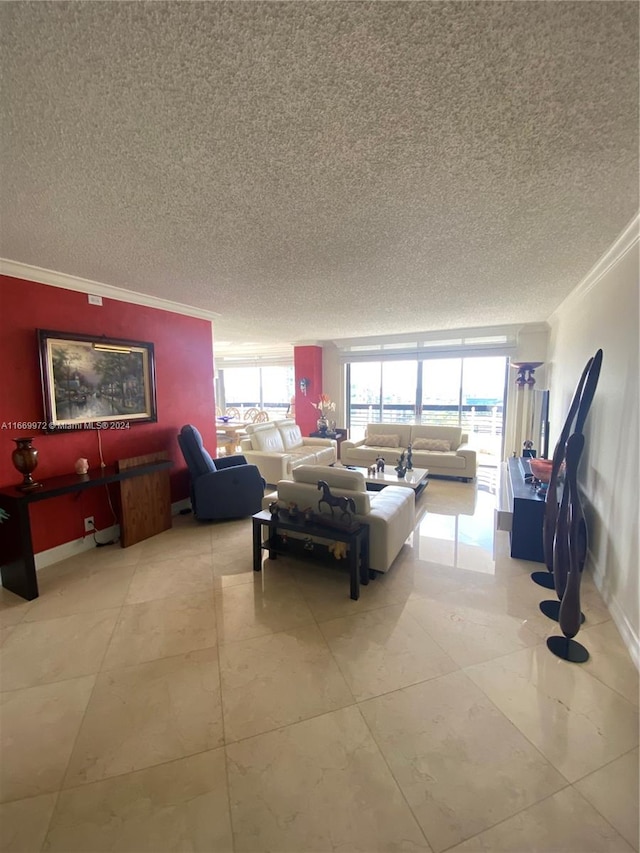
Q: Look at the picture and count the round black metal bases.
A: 3